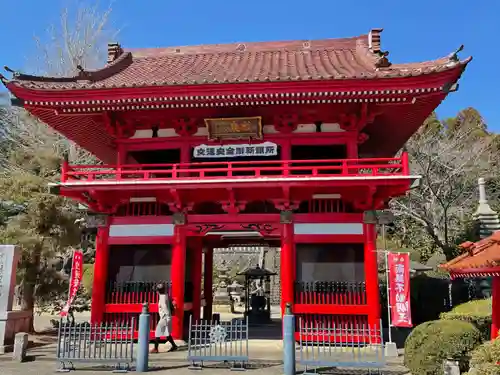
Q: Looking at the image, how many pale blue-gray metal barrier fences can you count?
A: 3